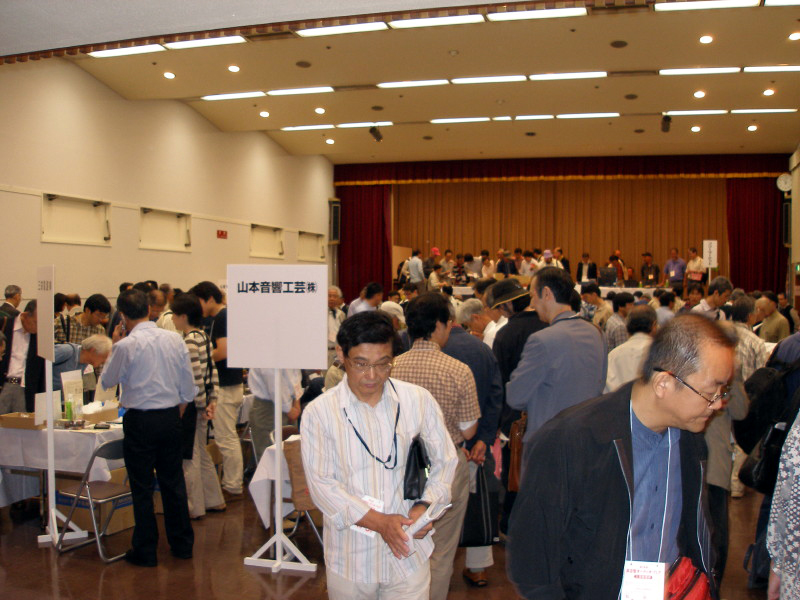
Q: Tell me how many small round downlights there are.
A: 11